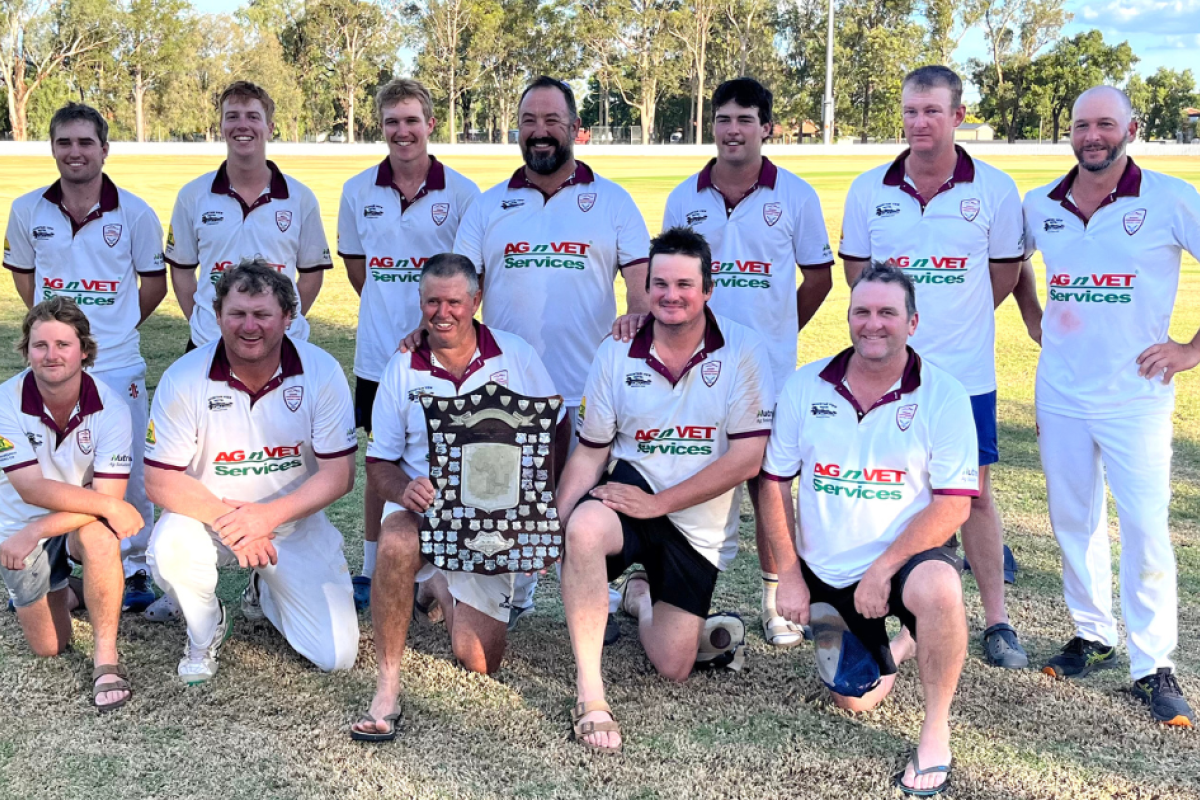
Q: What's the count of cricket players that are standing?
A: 7